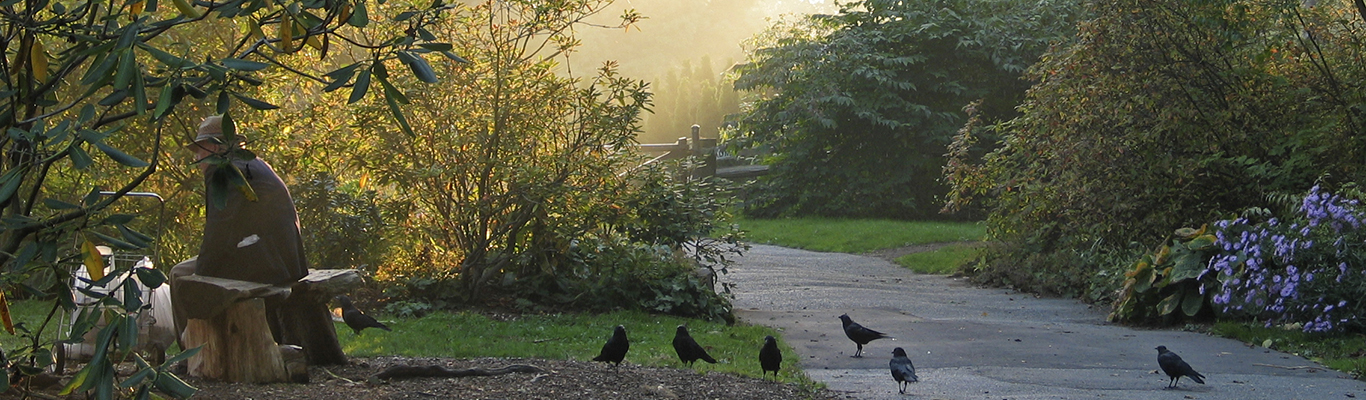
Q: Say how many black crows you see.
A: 7